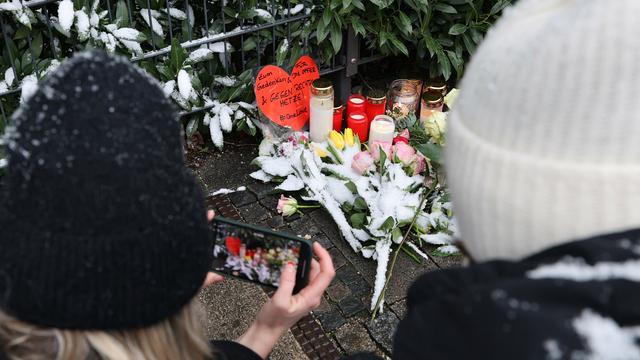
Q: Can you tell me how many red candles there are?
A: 4